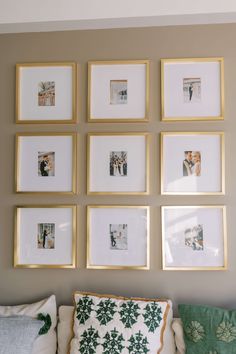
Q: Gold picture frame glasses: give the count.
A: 9